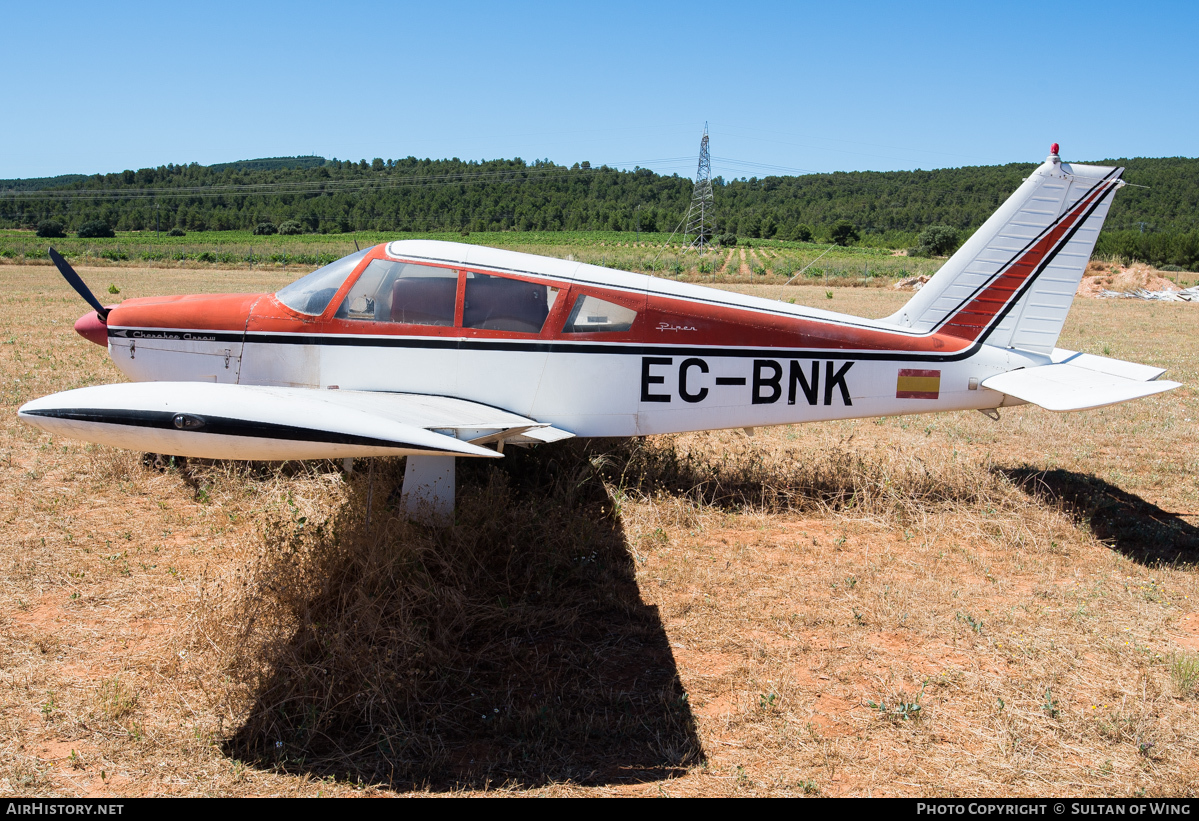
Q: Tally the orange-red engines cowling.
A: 1